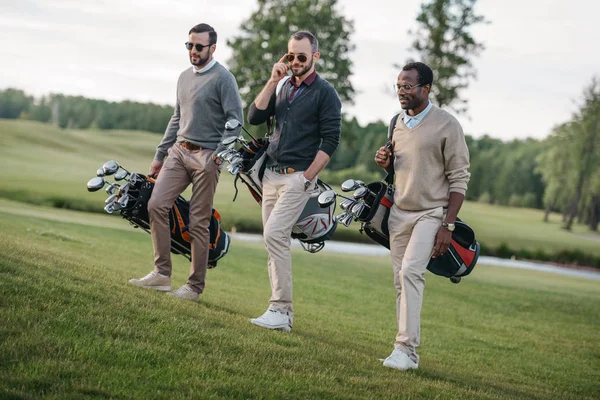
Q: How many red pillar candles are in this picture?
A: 0